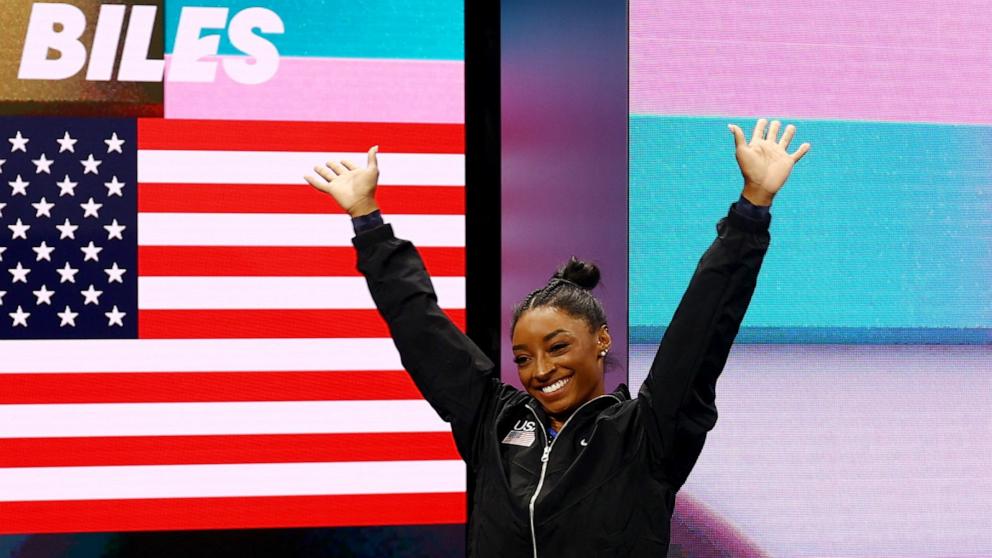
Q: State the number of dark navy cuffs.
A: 2